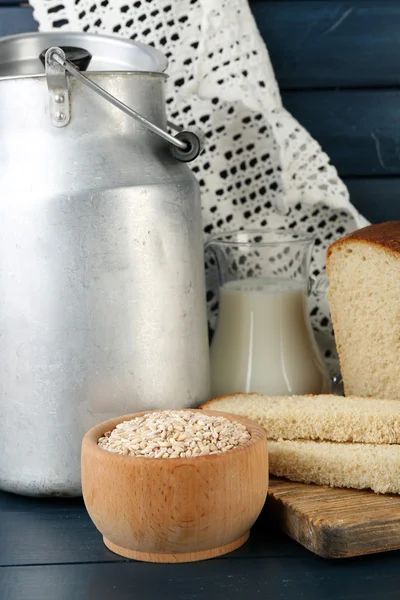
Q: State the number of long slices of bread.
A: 2